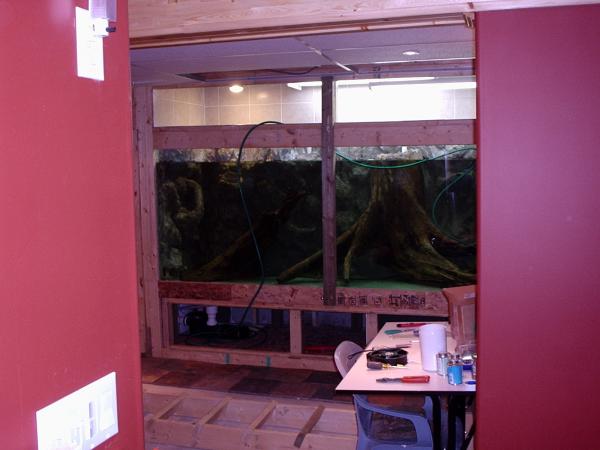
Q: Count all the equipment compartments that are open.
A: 3